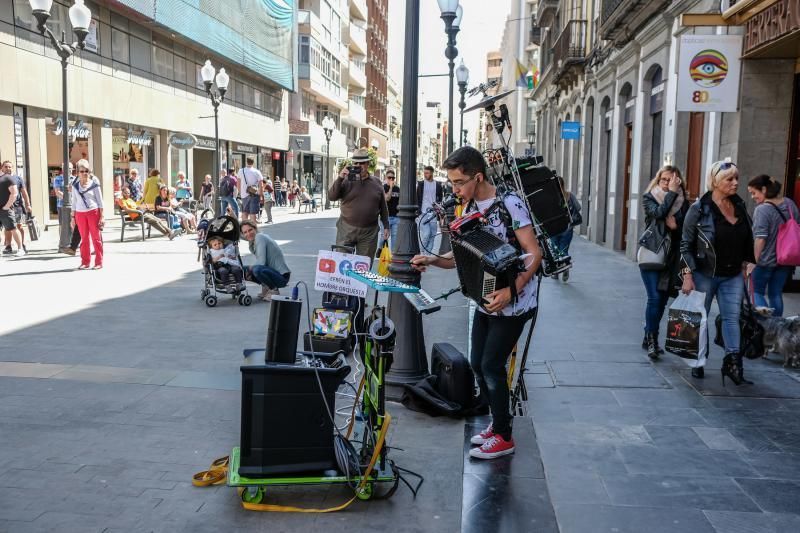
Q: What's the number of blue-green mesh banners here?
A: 1